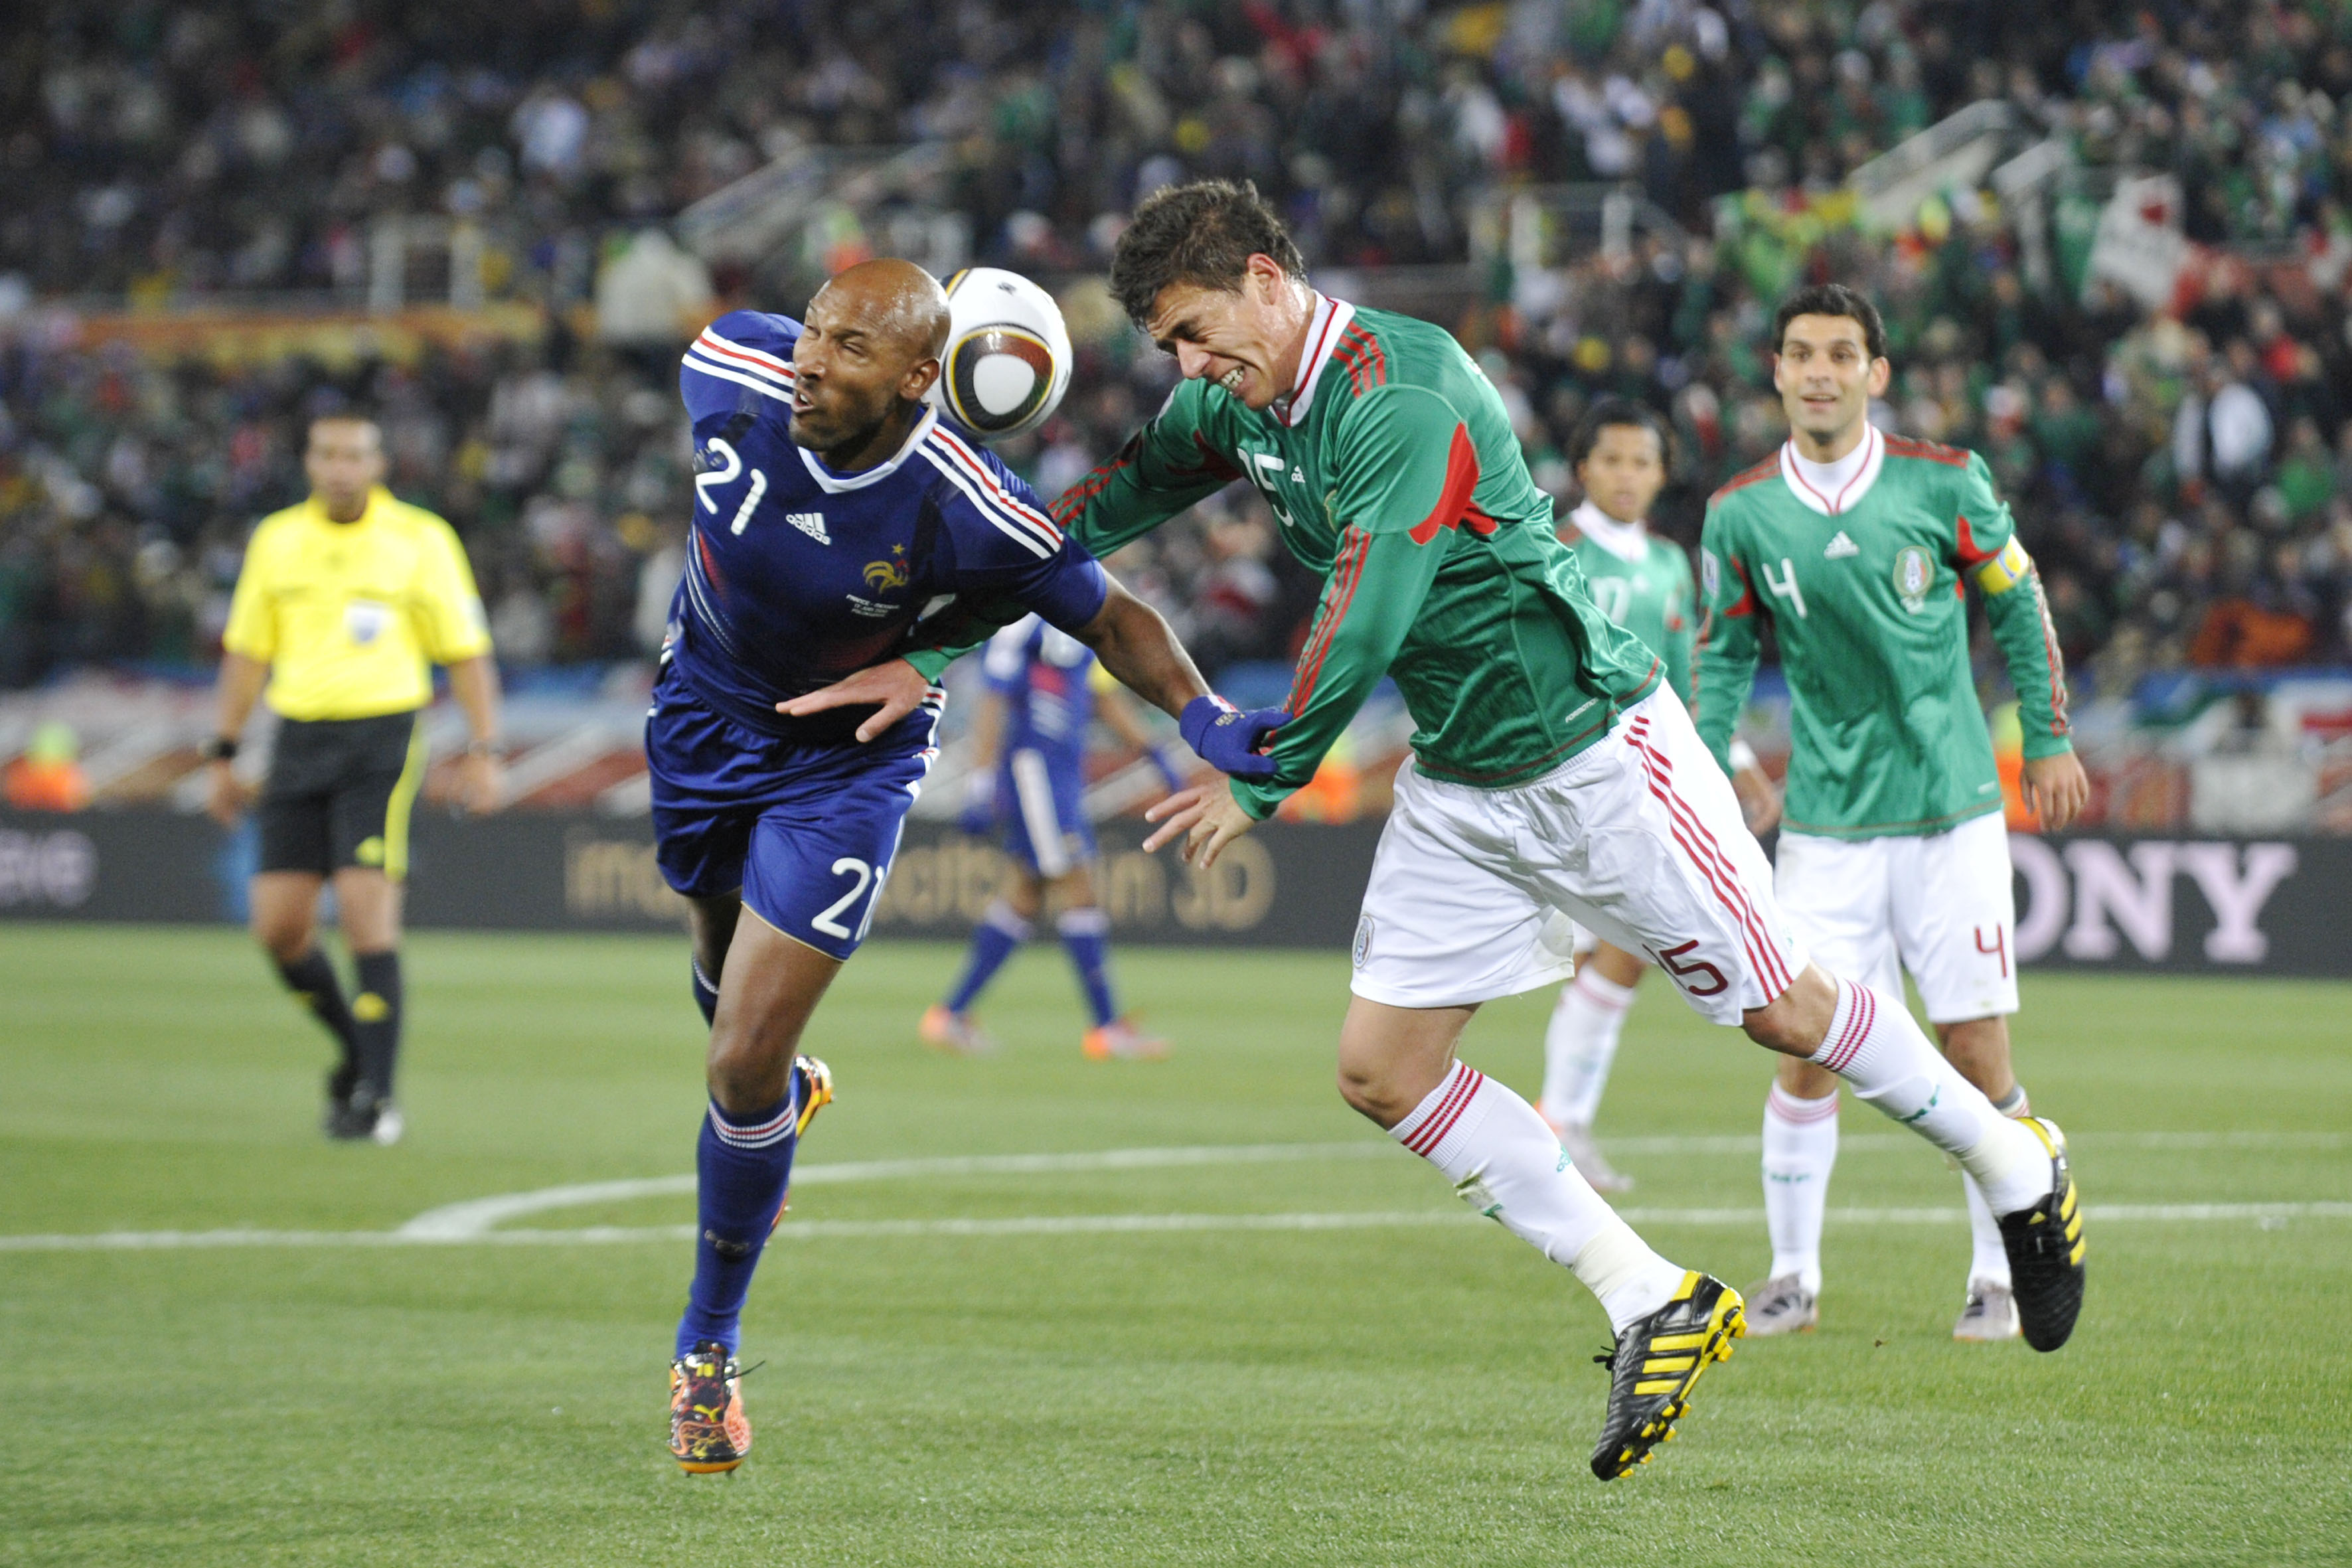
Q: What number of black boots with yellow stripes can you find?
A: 2